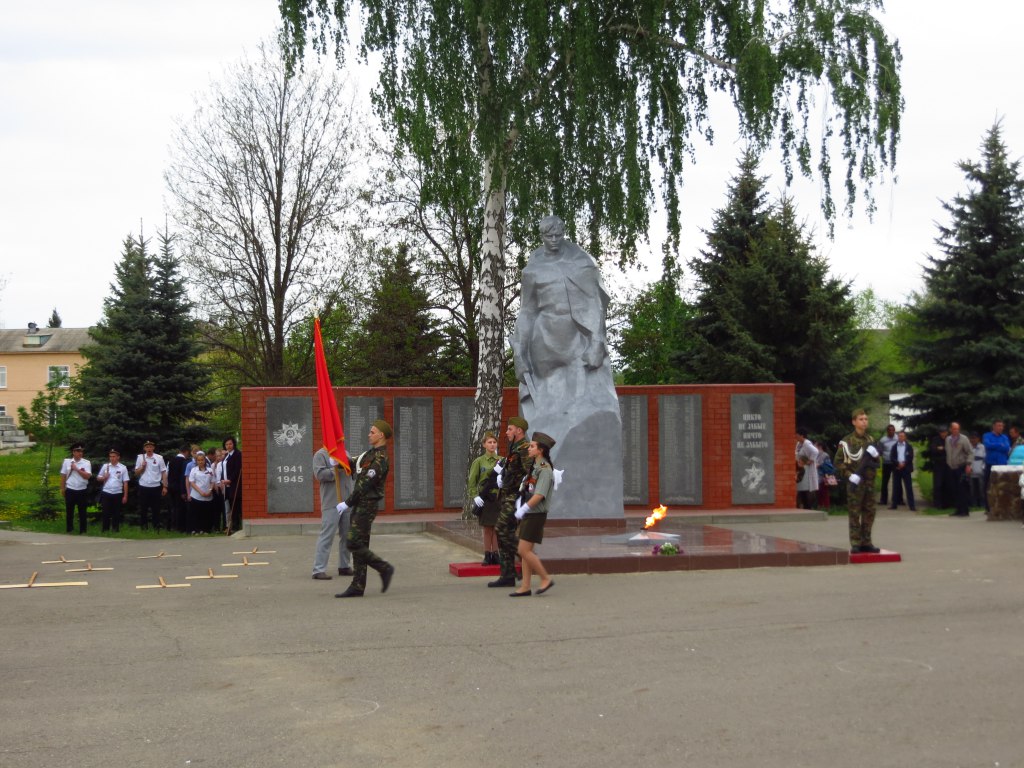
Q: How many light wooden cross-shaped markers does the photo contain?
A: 8